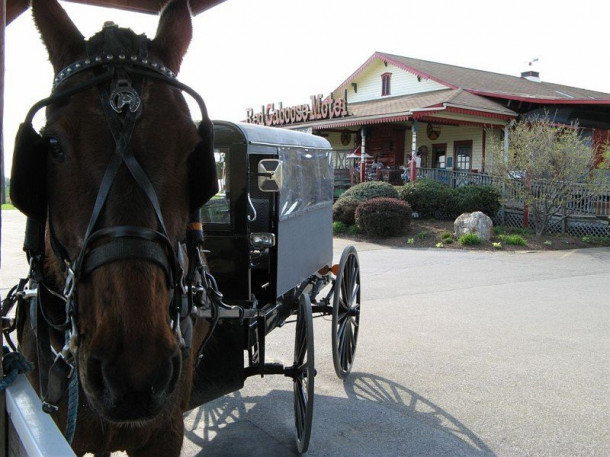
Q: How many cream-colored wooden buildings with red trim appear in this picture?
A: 1